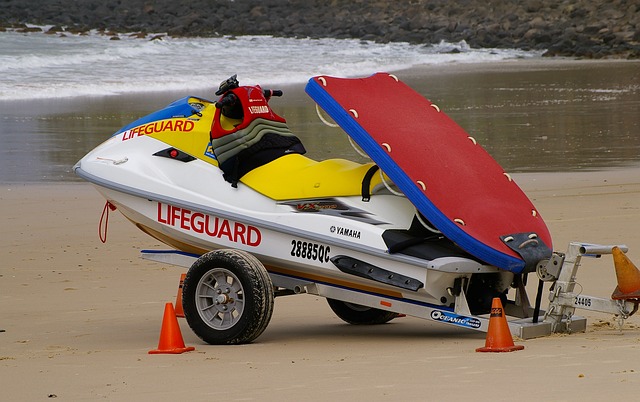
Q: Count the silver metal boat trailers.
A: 1